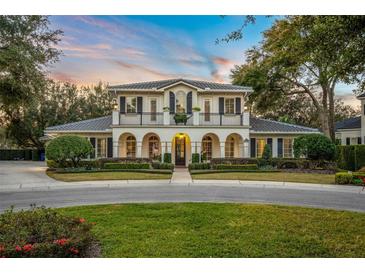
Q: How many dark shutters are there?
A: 11